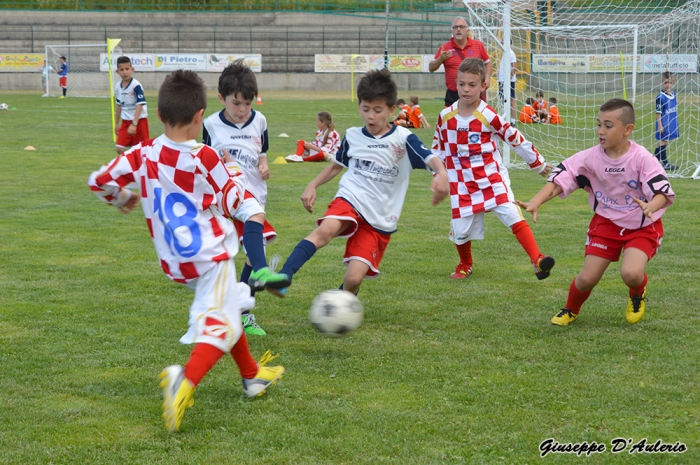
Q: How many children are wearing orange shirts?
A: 5